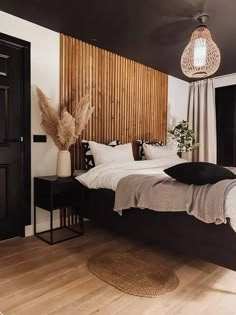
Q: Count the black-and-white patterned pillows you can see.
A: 2